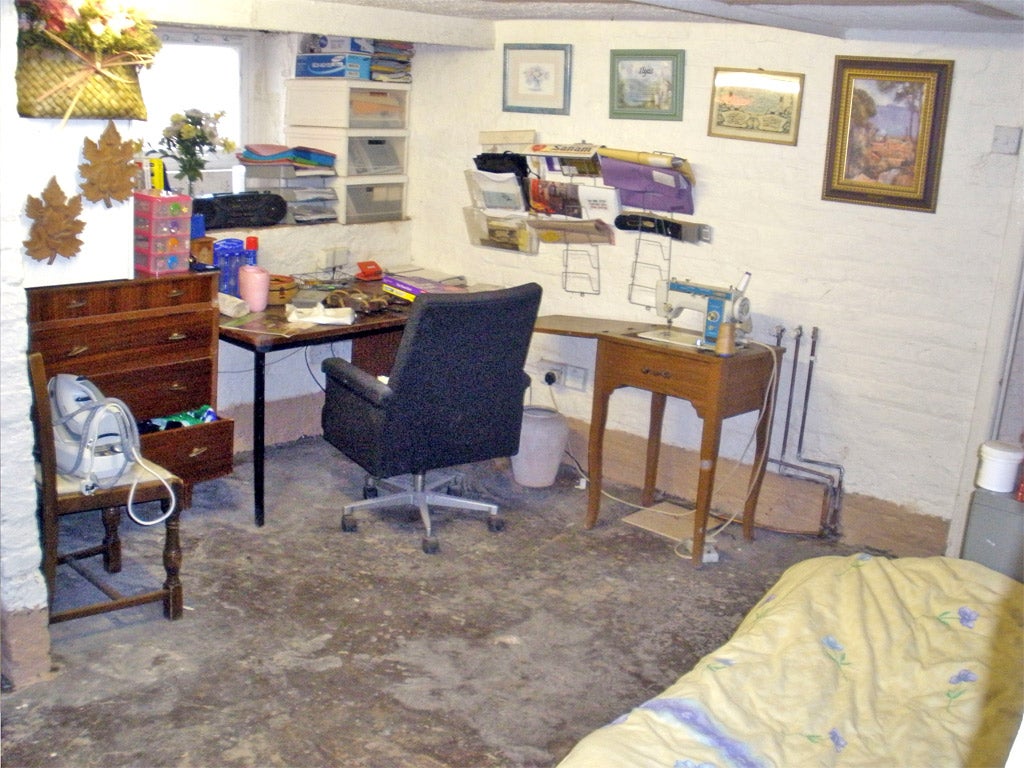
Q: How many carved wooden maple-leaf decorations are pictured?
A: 2